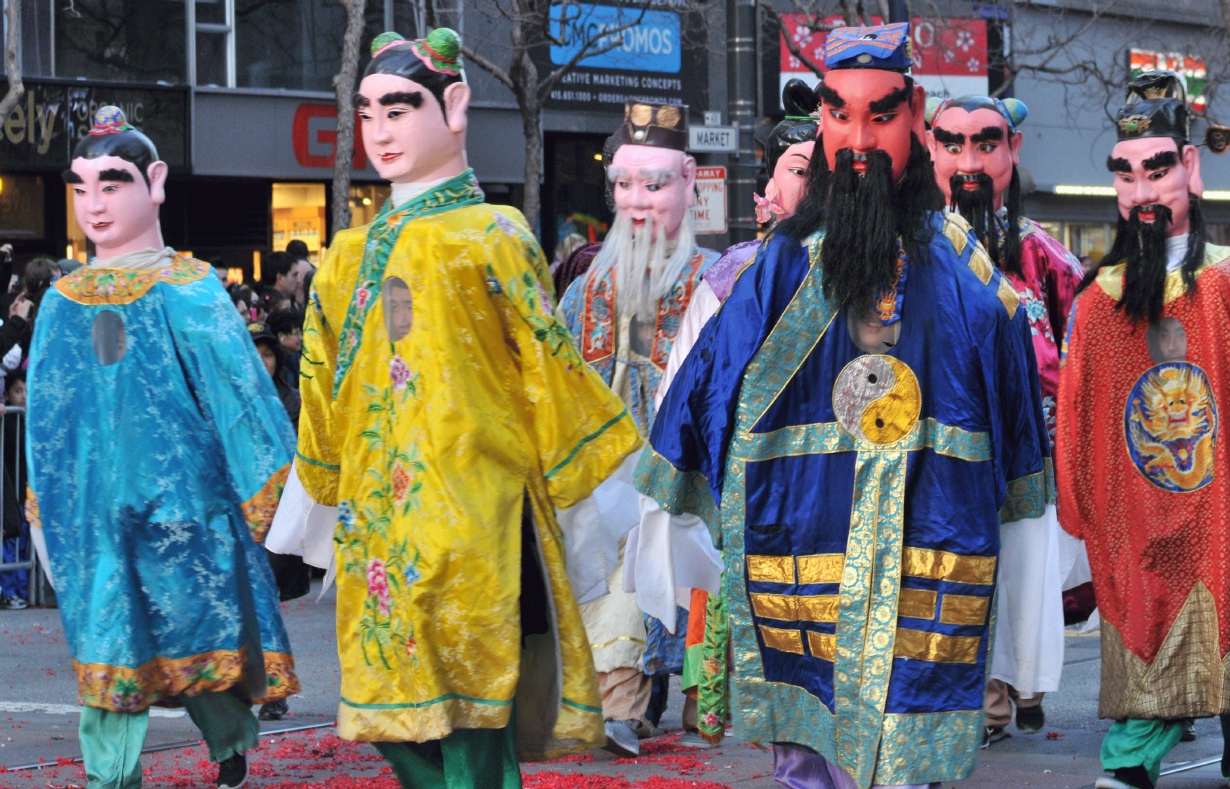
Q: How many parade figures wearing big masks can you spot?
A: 7